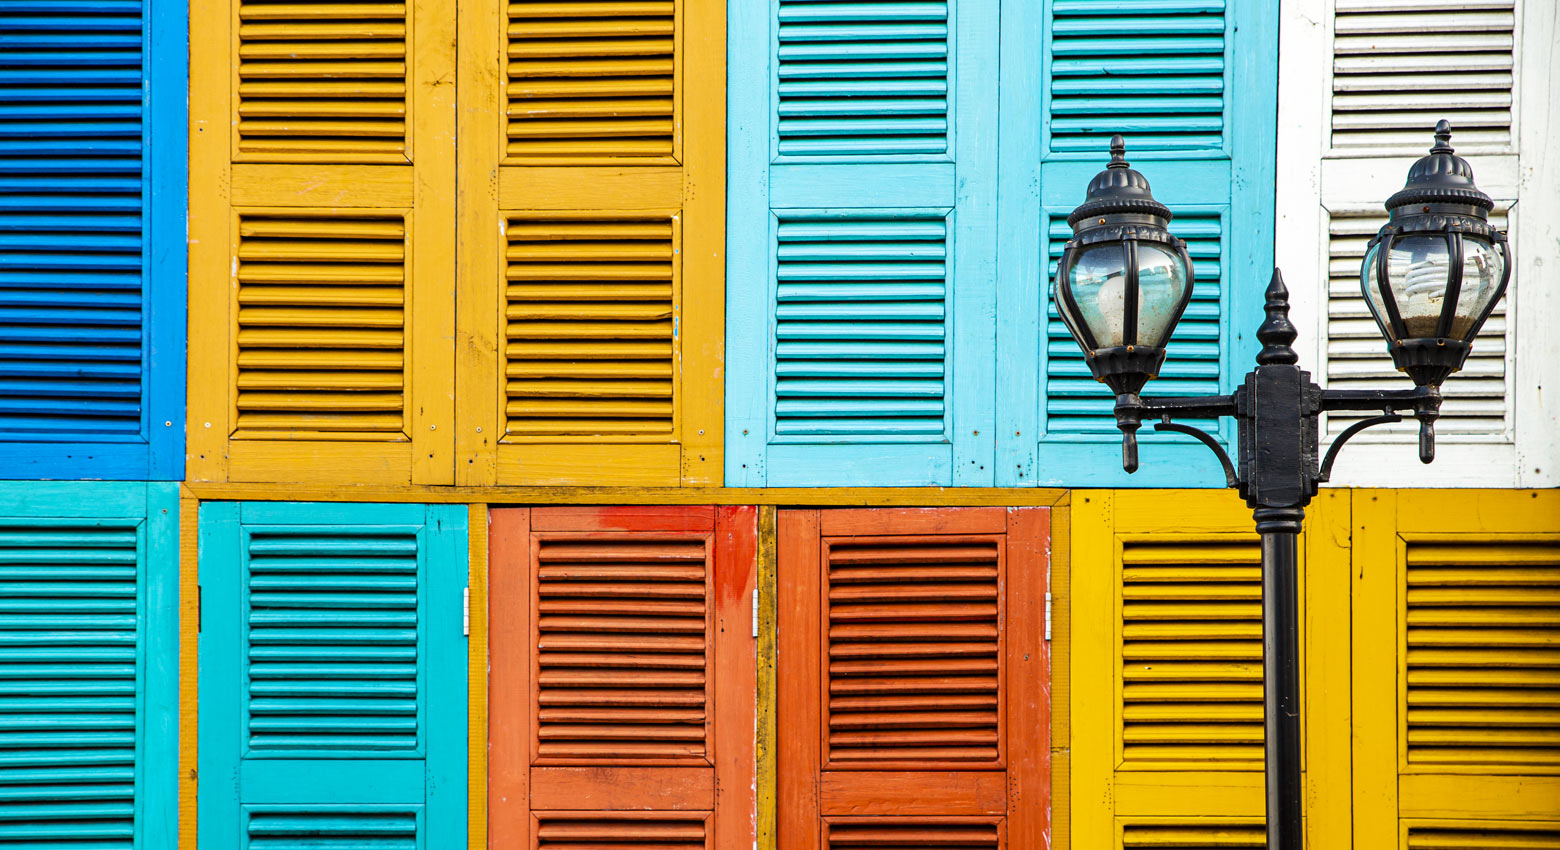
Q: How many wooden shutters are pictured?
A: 12